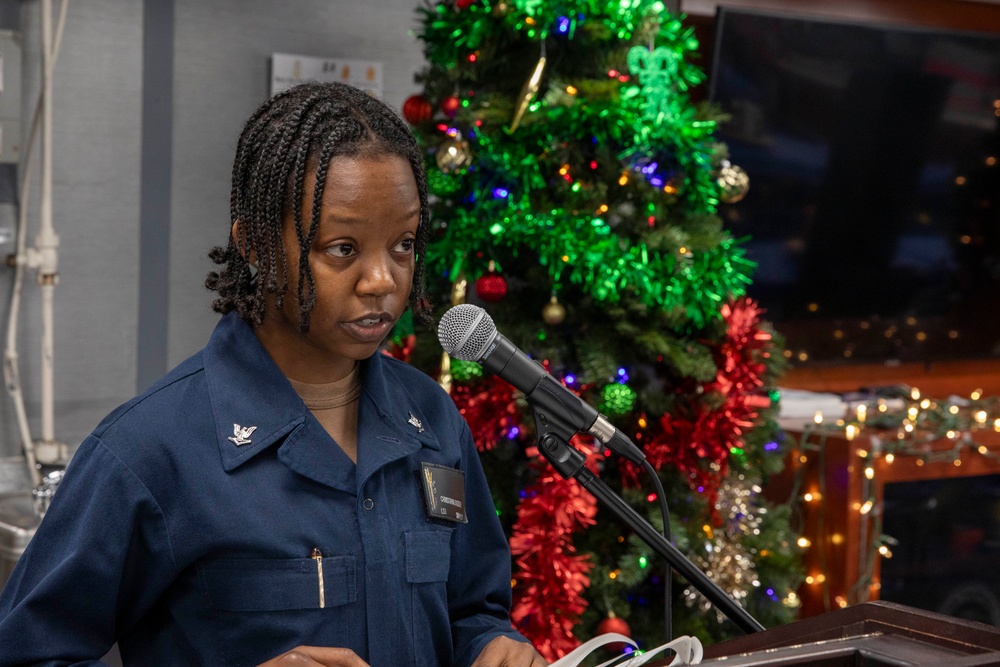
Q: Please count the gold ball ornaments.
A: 3